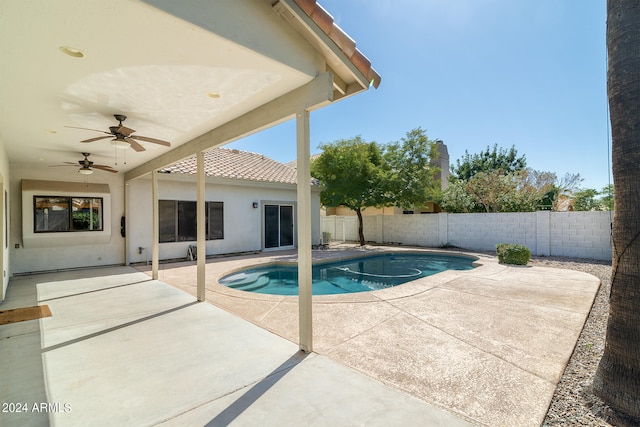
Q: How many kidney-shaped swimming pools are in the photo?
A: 1